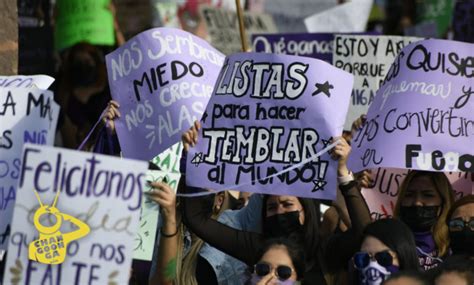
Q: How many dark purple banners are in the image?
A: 1